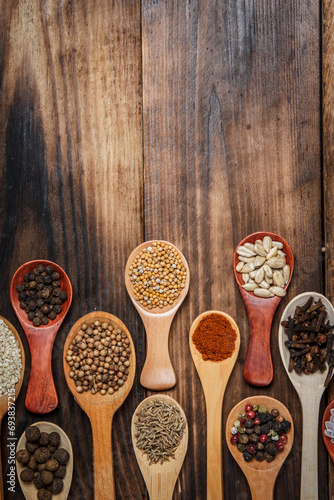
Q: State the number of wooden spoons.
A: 11